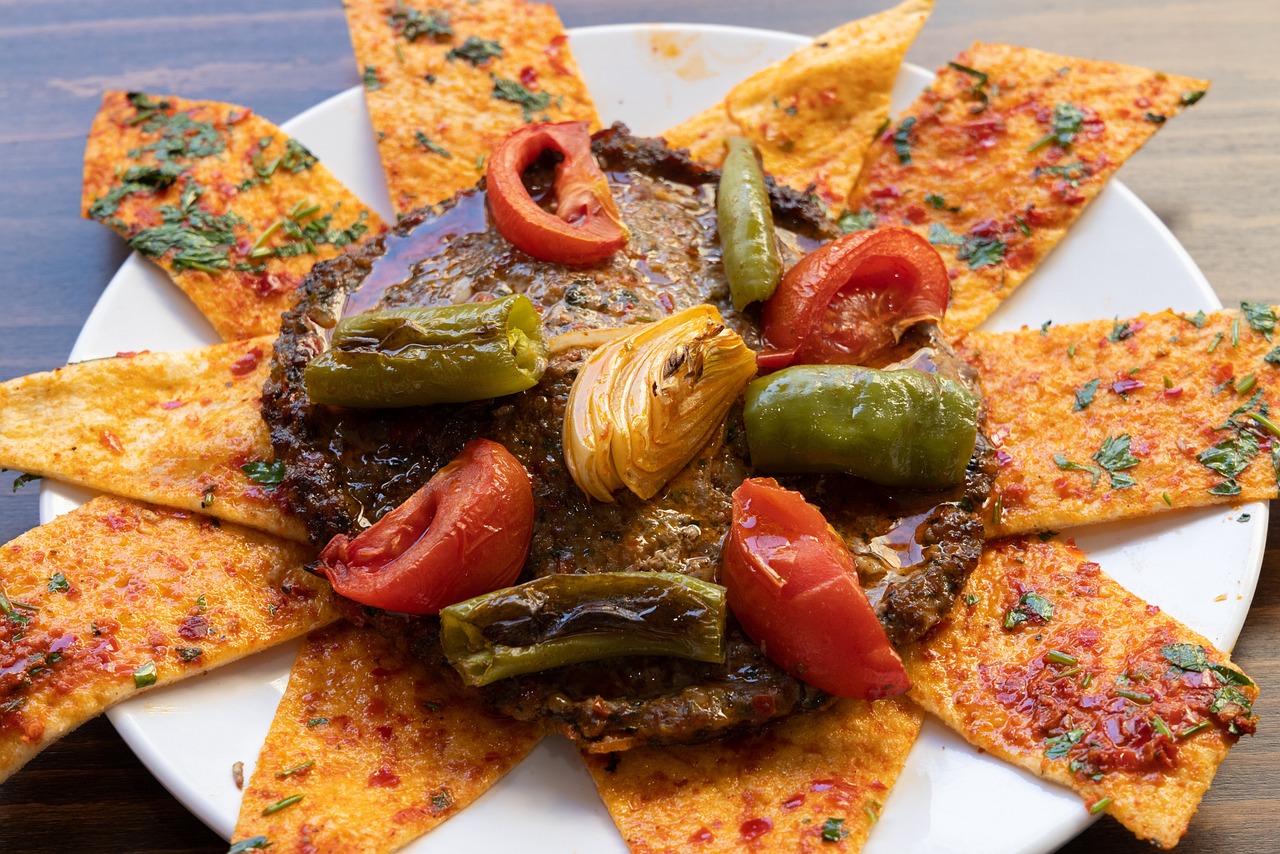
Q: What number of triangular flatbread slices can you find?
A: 10